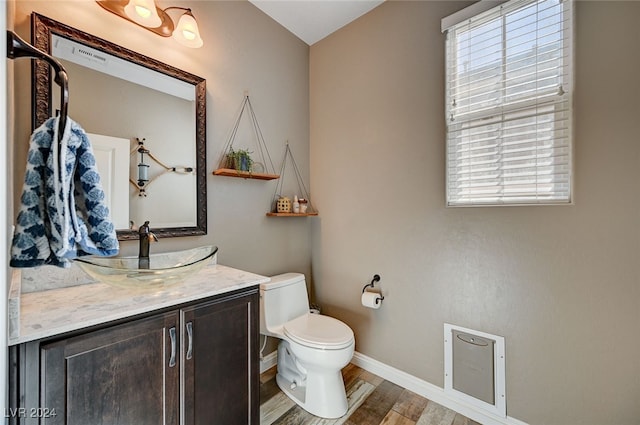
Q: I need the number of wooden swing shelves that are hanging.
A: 2